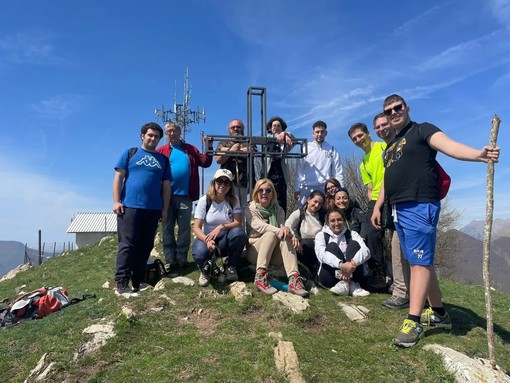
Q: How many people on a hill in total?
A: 14